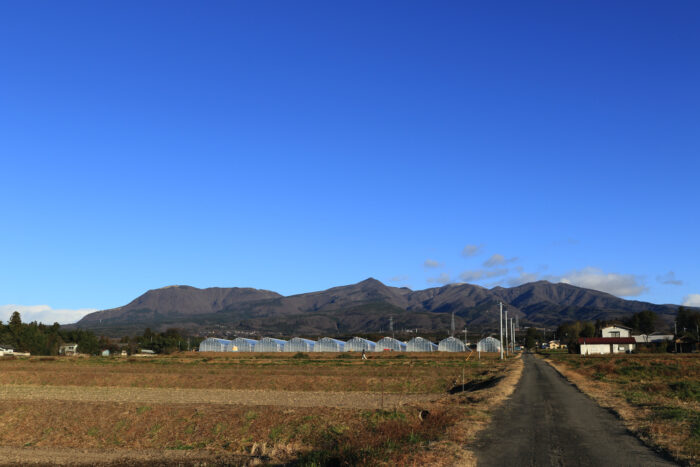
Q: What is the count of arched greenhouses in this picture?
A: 10